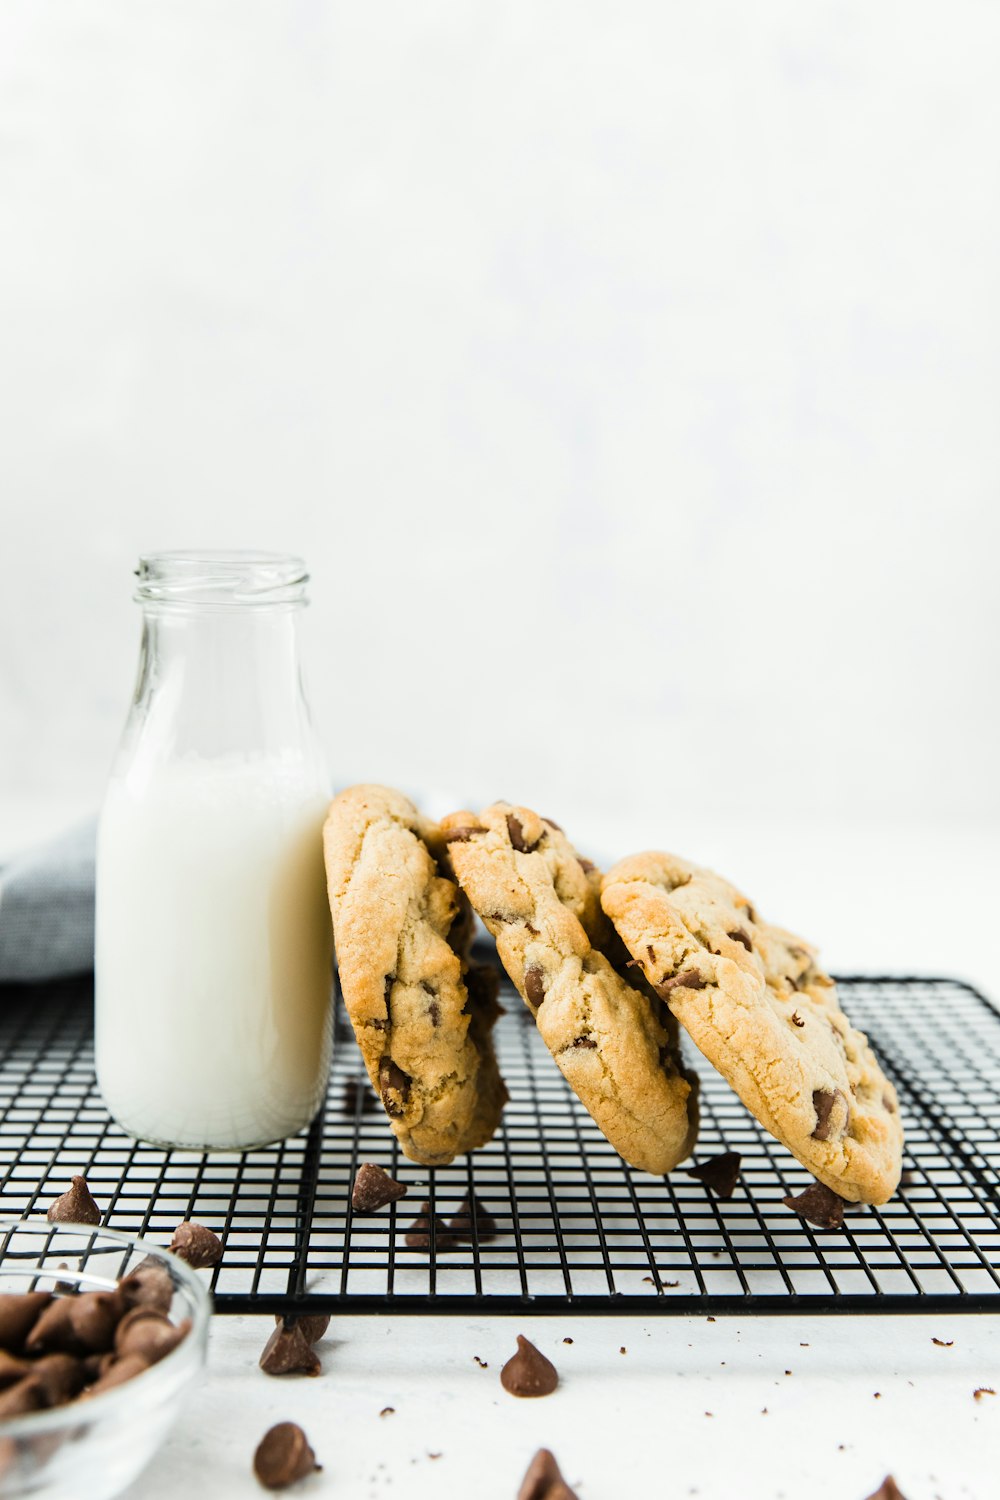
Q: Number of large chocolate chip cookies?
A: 3